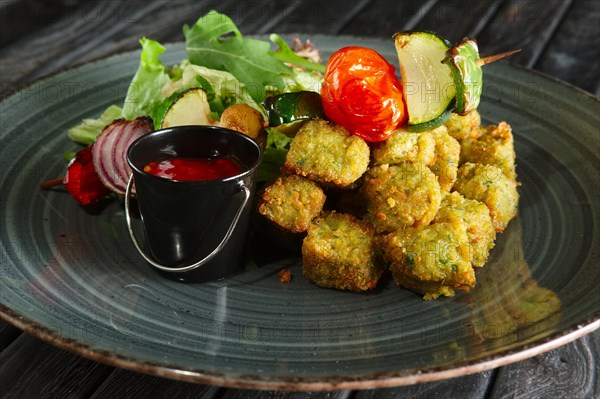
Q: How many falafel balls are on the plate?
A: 11